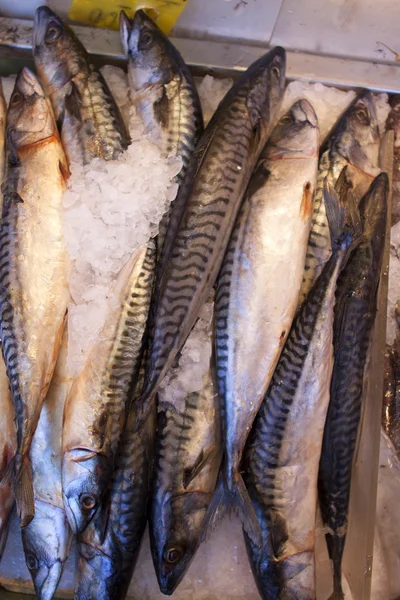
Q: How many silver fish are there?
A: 12